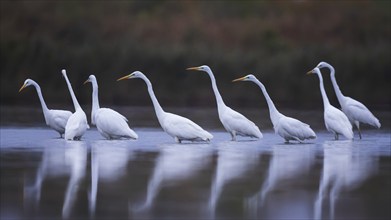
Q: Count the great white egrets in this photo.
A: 8